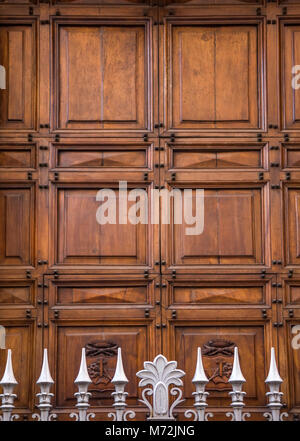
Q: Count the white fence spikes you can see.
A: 7